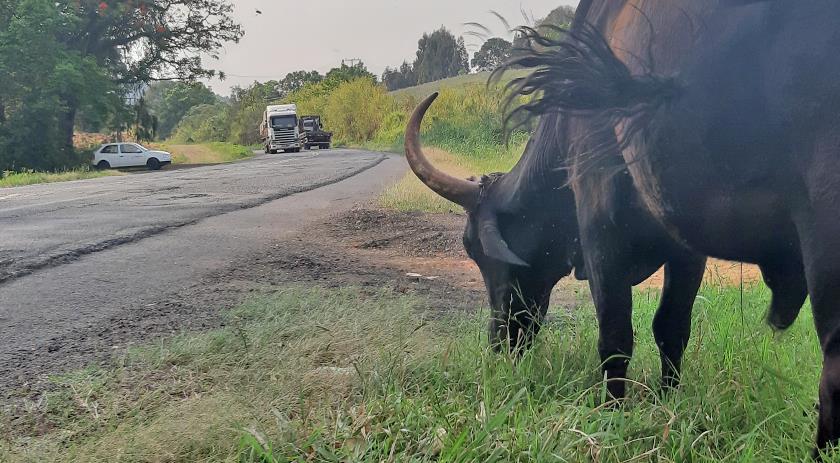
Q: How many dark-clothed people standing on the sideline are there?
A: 0